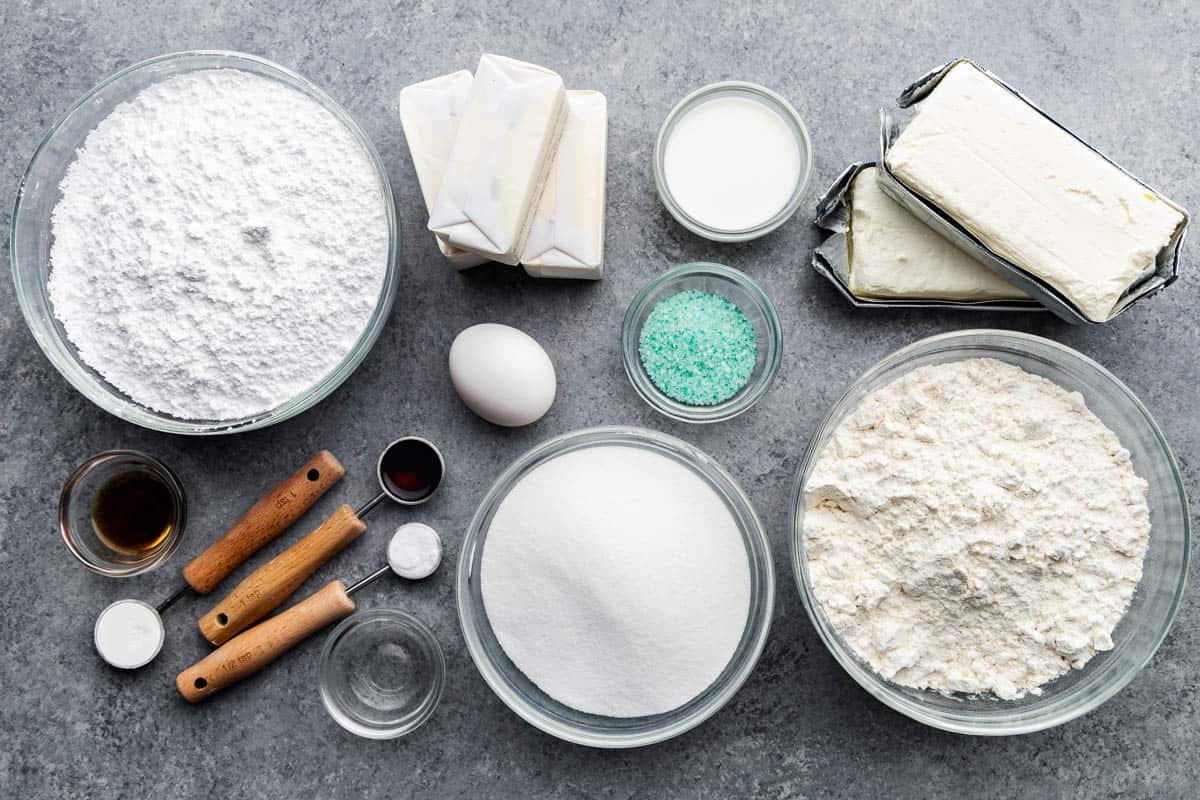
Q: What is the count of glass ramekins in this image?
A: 4